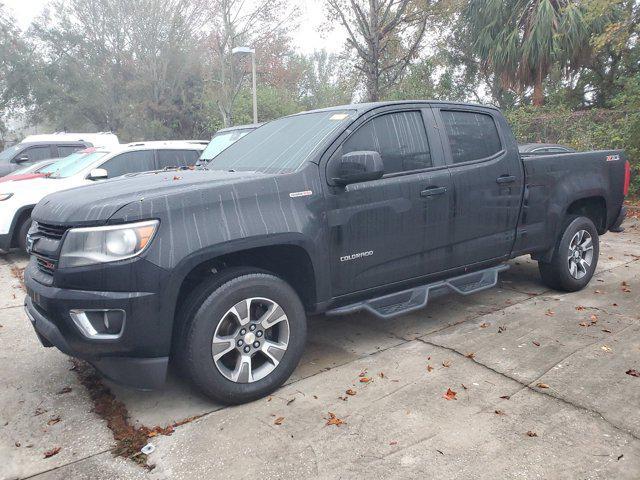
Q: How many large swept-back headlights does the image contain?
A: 1